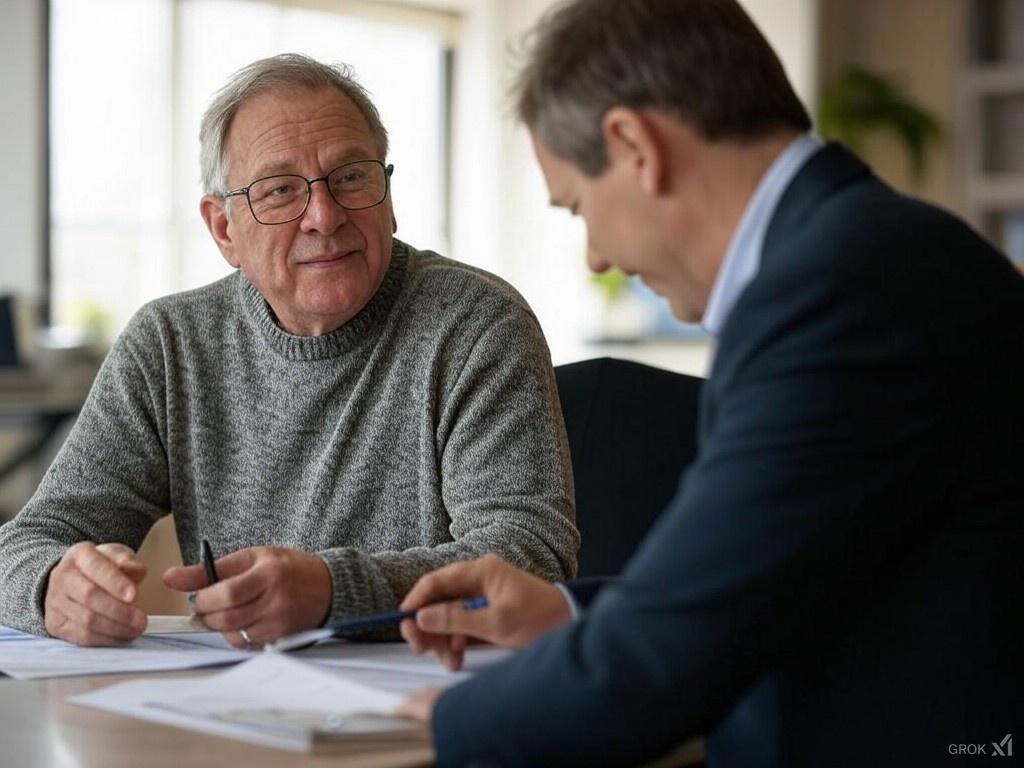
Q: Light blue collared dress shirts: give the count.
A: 1